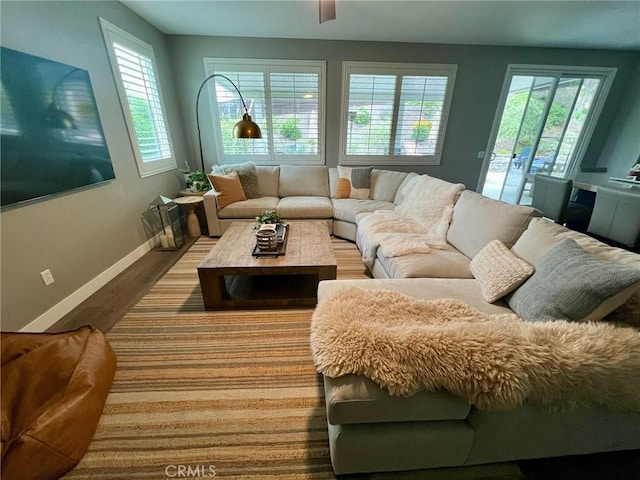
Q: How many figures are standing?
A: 0